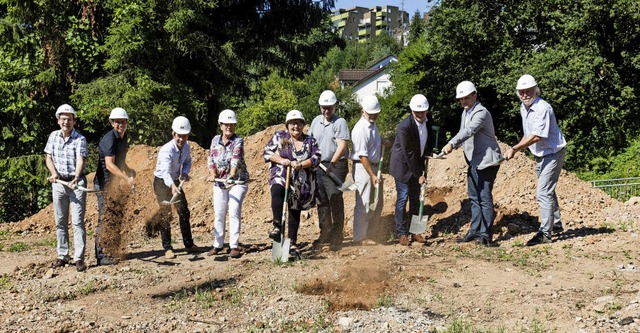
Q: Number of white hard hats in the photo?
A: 10